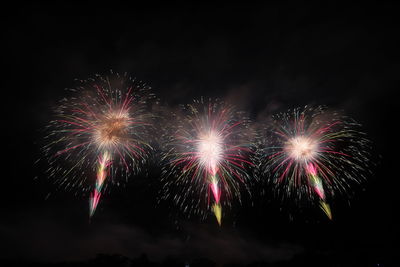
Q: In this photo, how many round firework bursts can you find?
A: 3